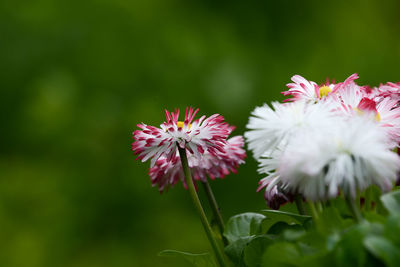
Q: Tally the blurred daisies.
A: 2